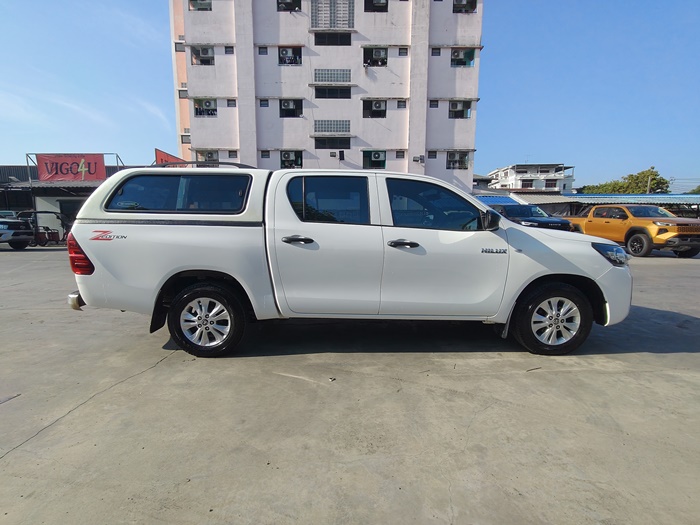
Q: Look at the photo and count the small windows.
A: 12